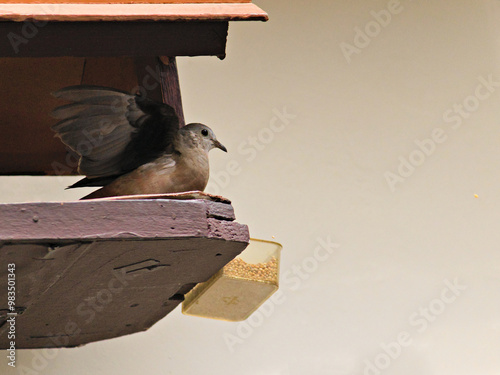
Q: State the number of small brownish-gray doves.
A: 1